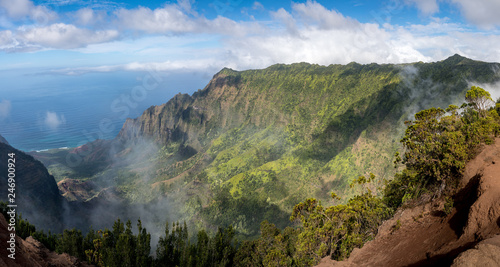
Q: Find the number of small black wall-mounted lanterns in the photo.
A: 0